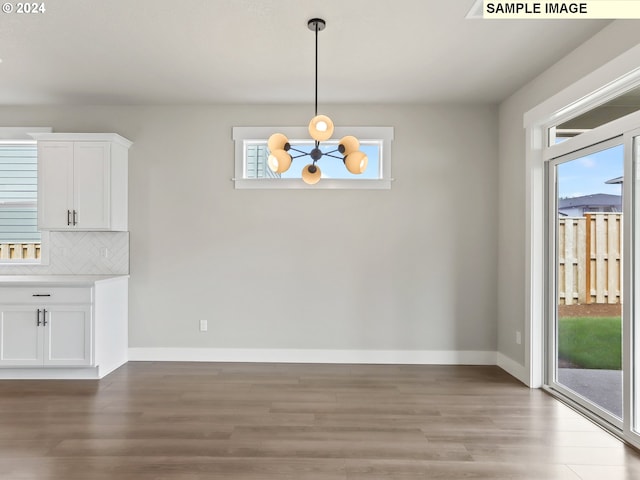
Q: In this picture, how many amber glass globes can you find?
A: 6